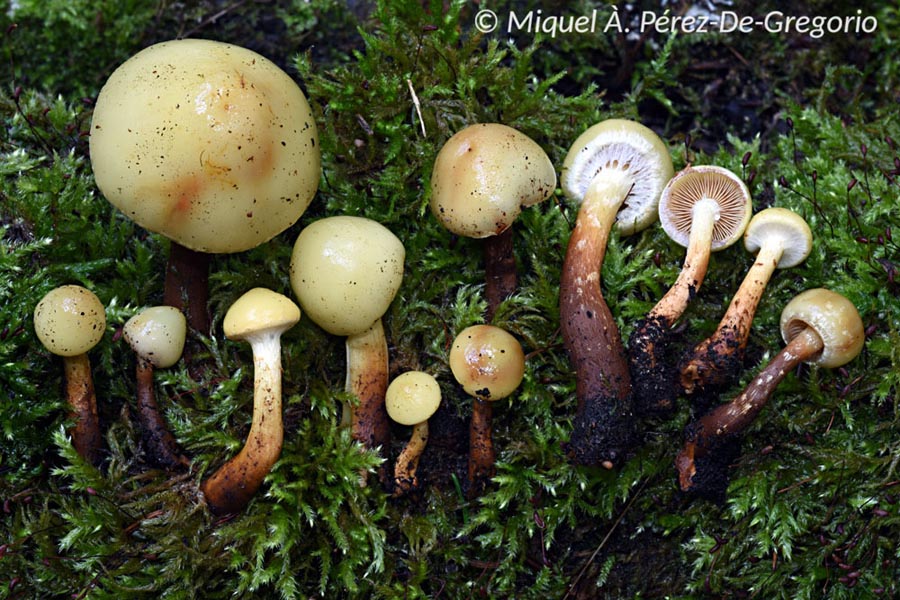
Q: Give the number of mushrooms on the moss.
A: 12